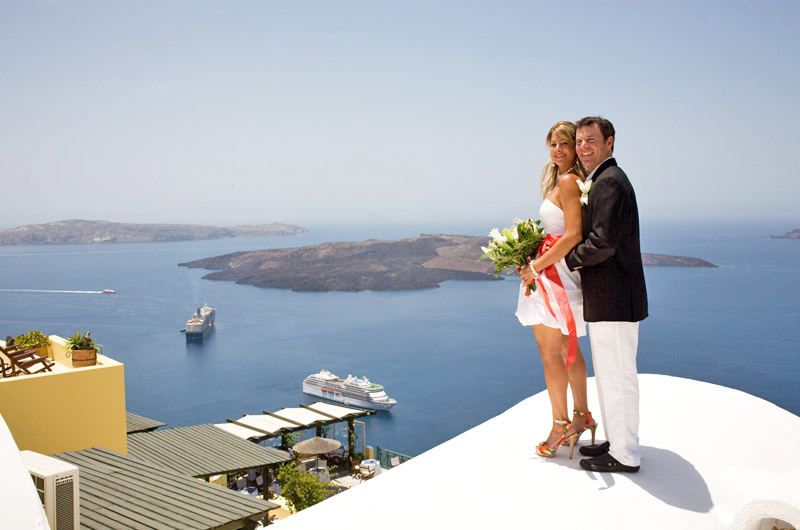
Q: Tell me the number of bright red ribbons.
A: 1